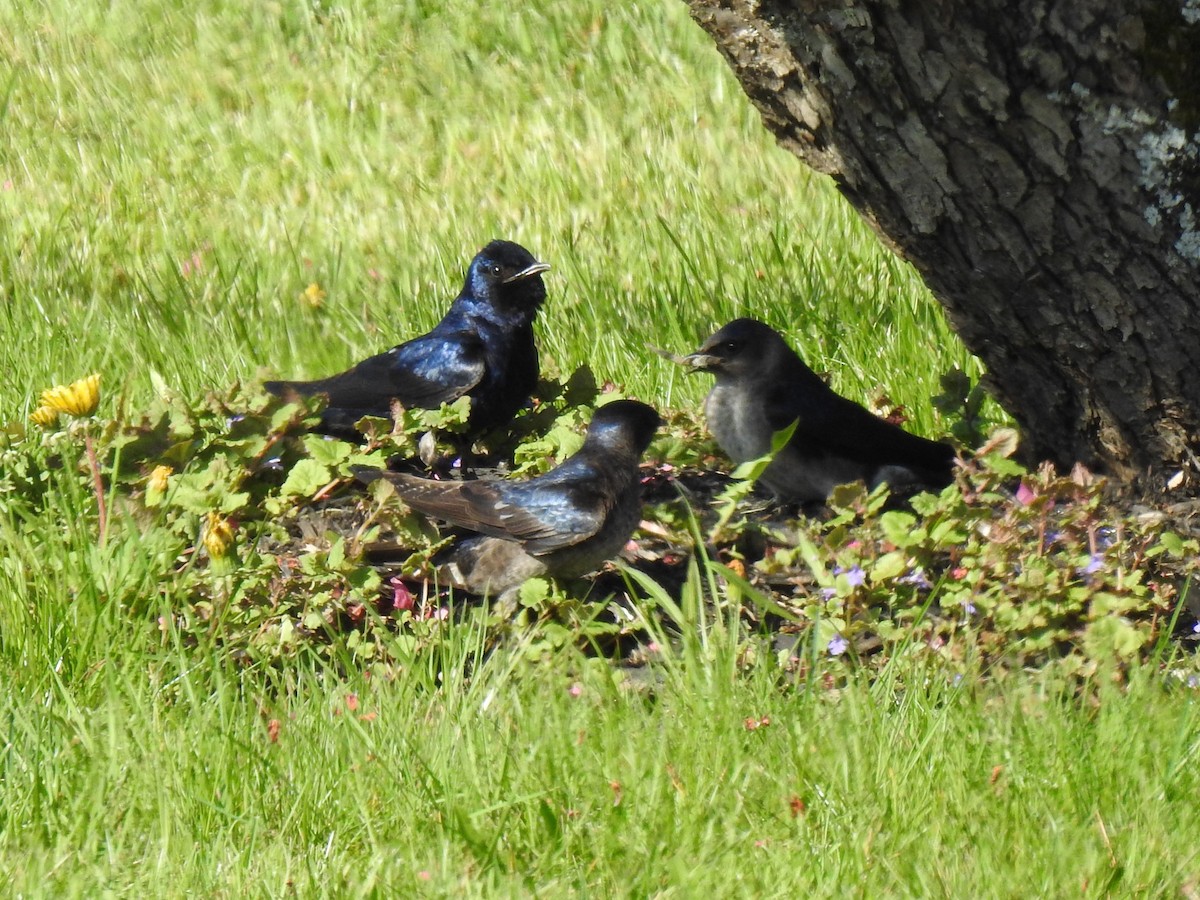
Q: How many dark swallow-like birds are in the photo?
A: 3